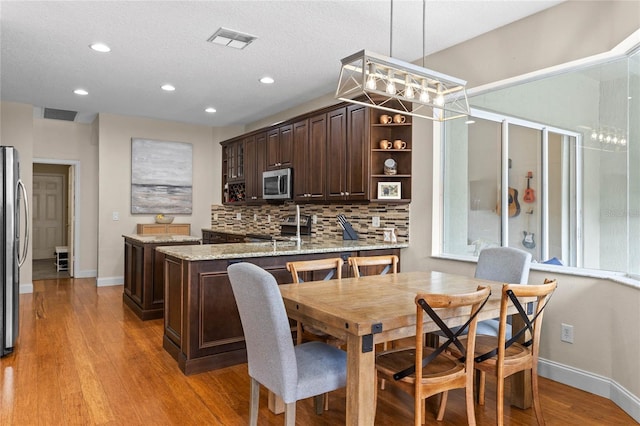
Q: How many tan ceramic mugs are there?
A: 4